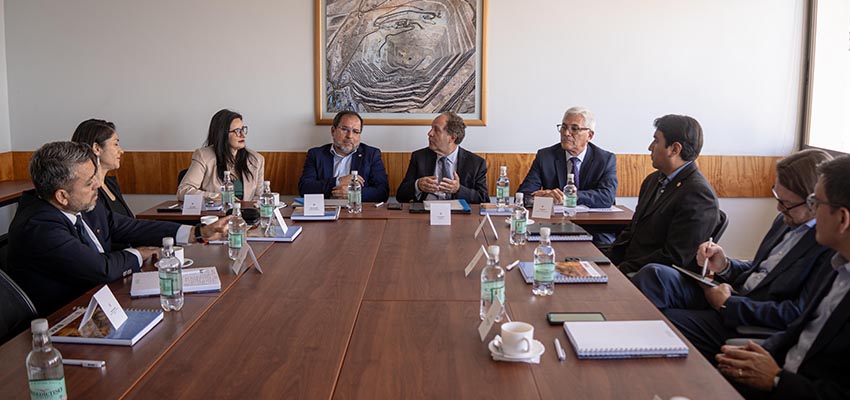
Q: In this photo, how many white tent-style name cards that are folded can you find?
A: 10